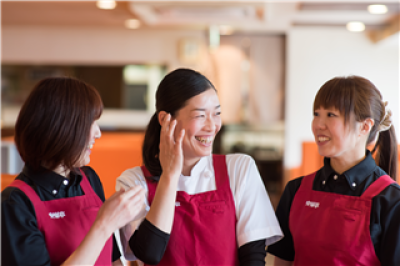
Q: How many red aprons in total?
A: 3